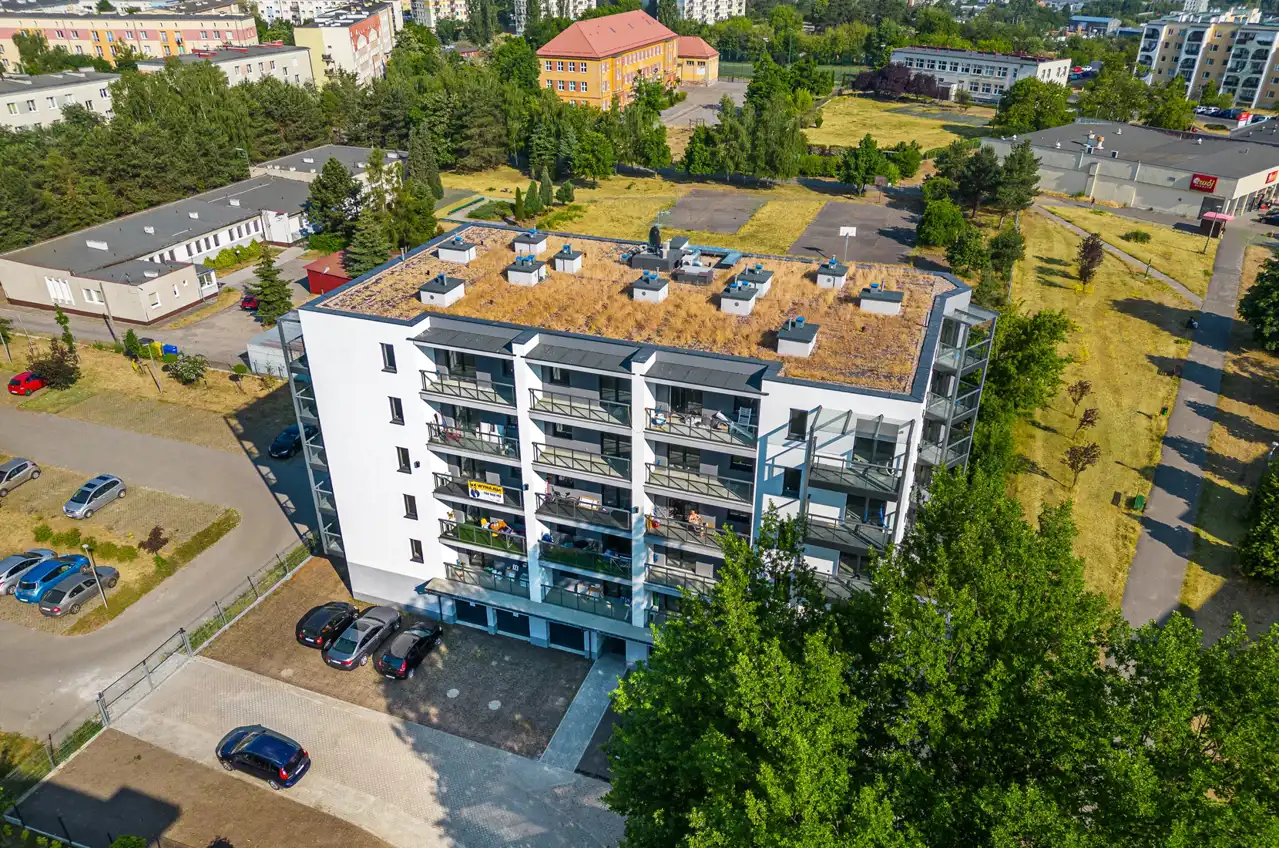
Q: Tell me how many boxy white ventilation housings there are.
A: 11